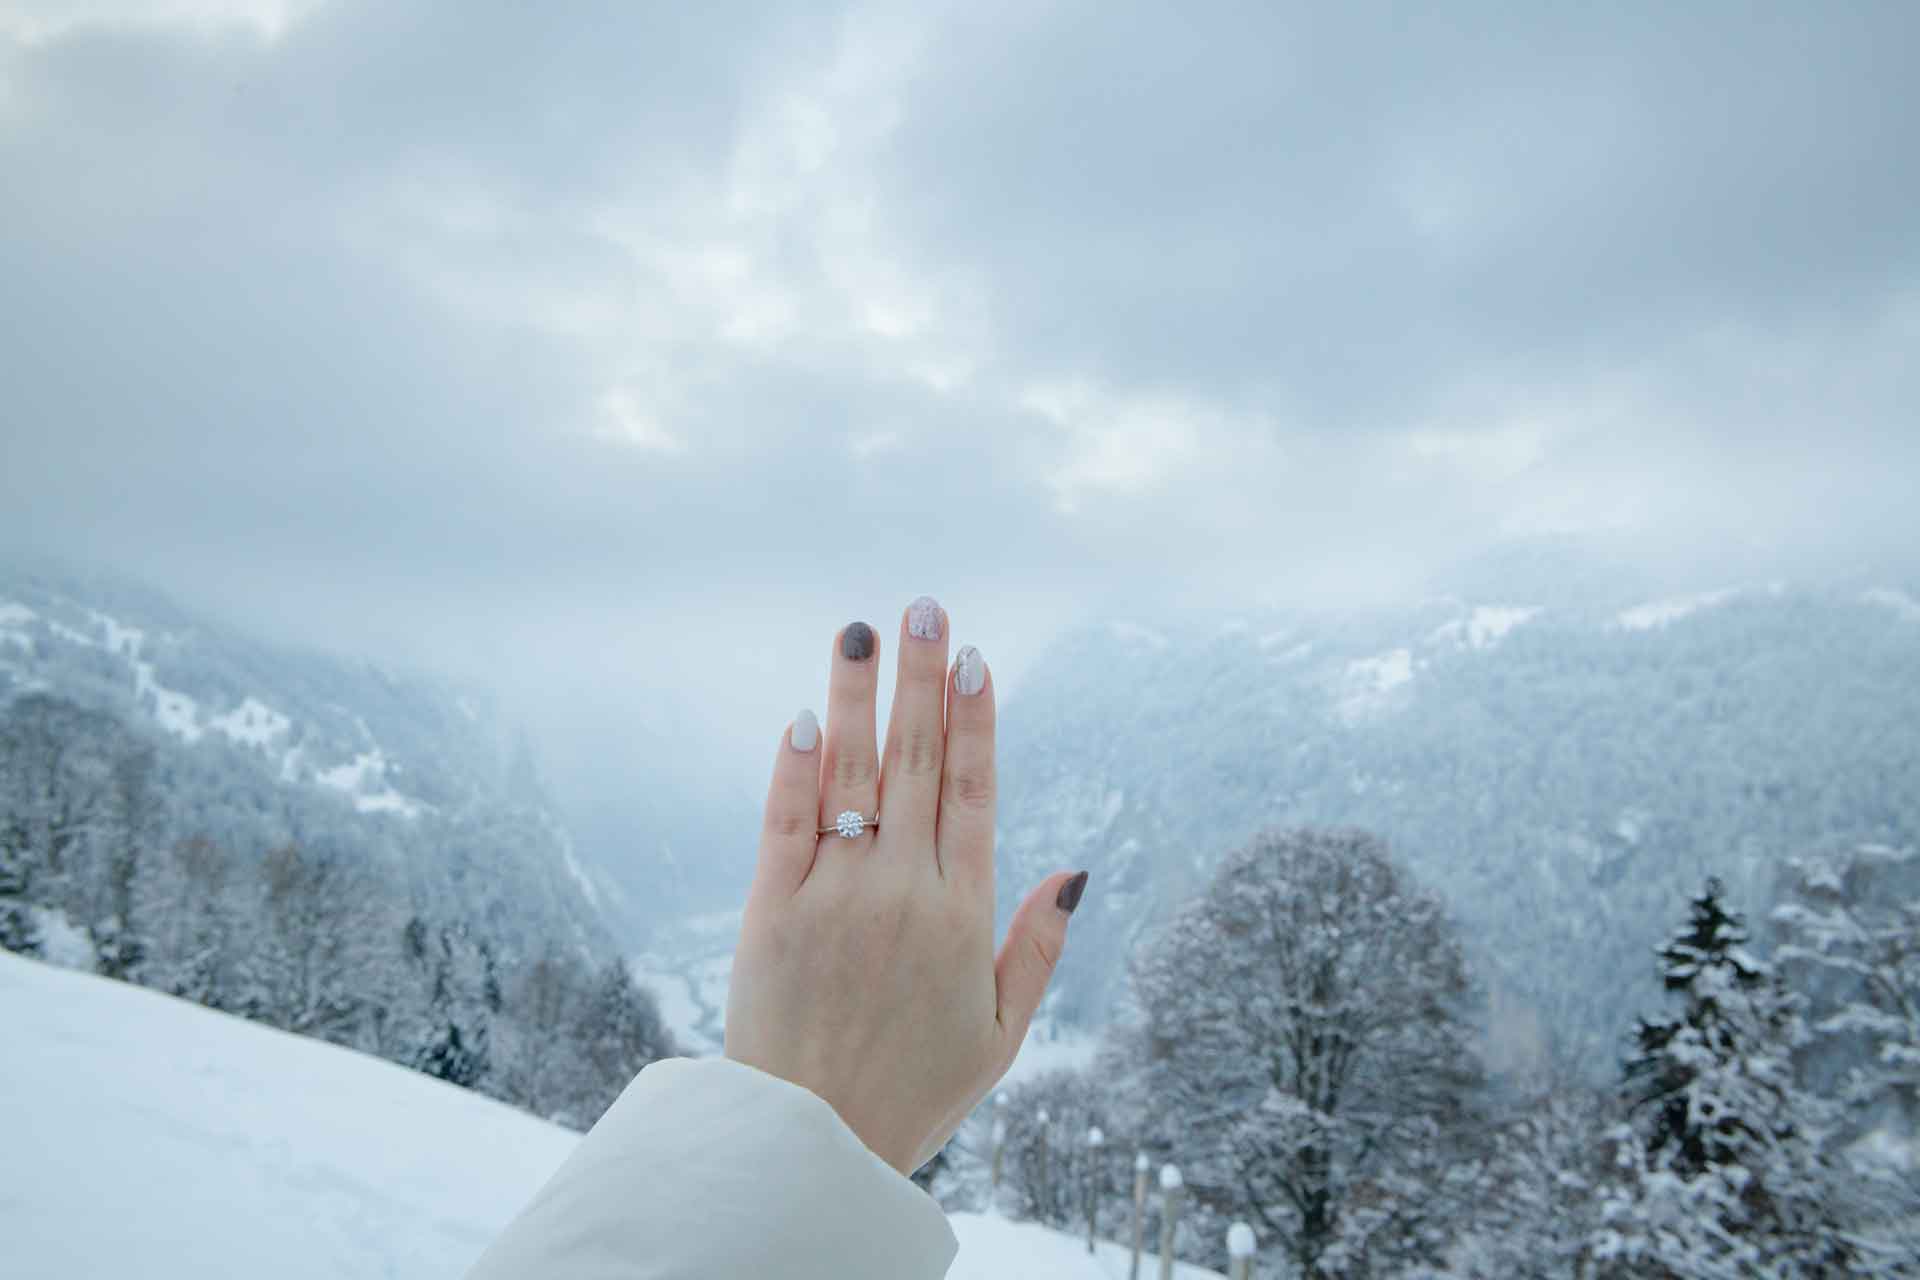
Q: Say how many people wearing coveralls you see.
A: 0